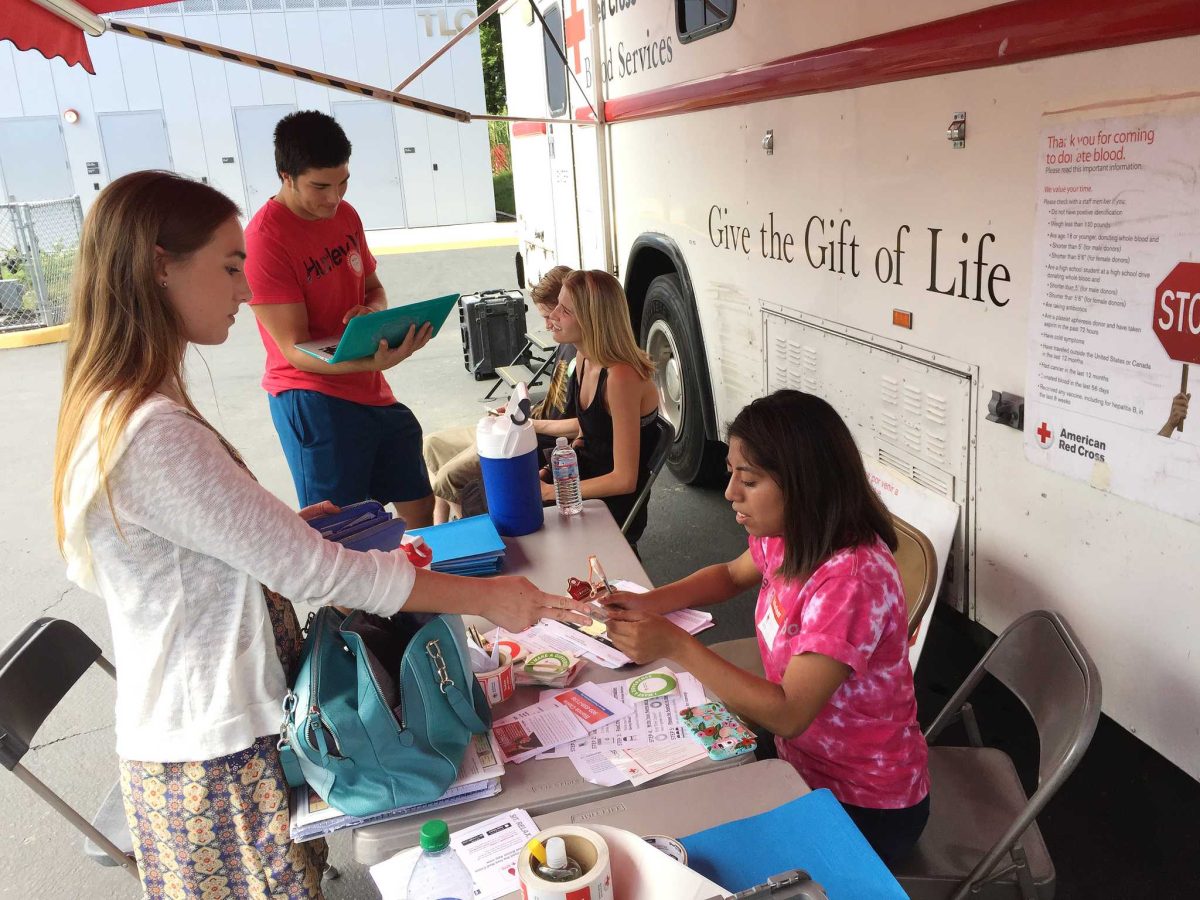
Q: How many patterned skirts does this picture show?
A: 1